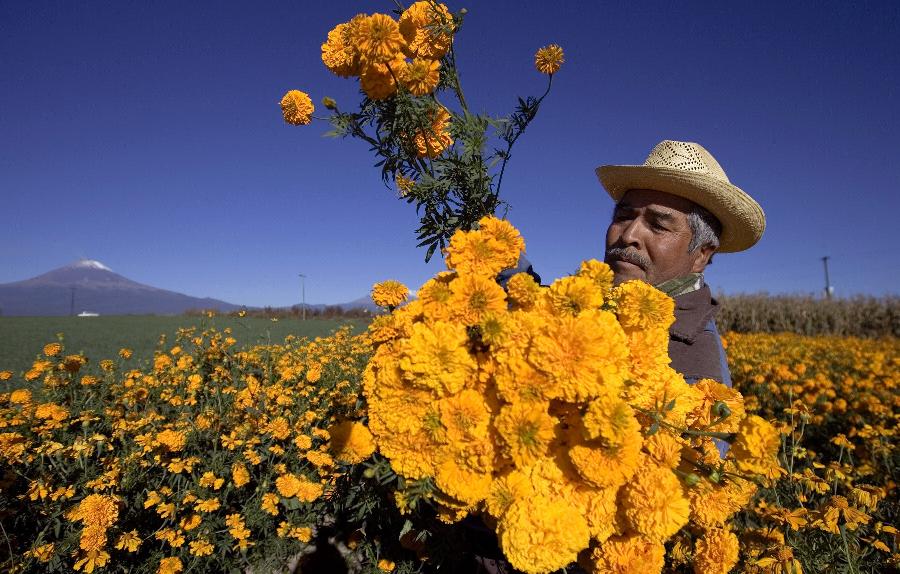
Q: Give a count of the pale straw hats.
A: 1